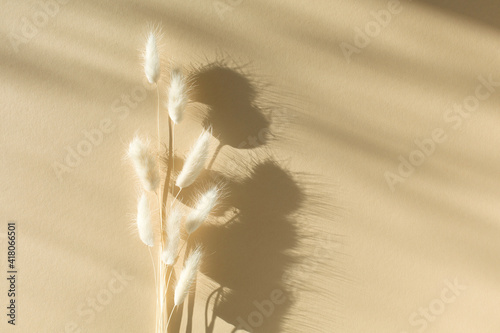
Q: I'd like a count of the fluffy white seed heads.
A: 8